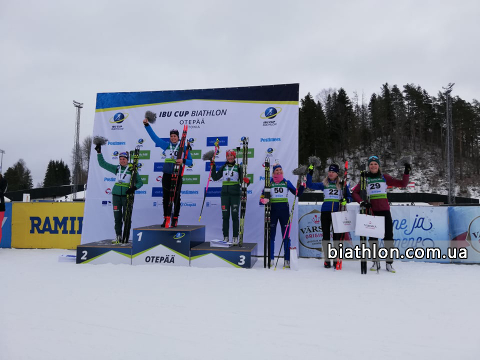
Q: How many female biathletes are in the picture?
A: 6